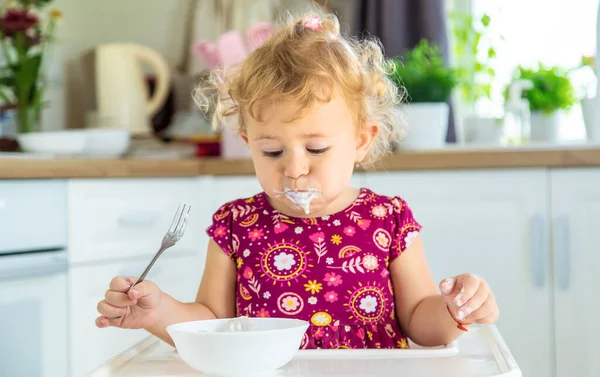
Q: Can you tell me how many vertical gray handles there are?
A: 2